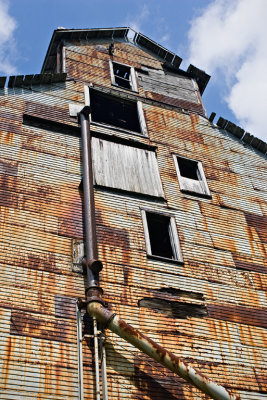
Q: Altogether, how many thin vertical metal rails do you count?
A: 3